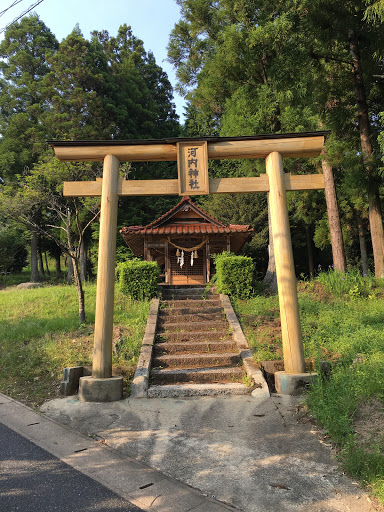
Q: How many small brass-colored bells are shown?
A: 2